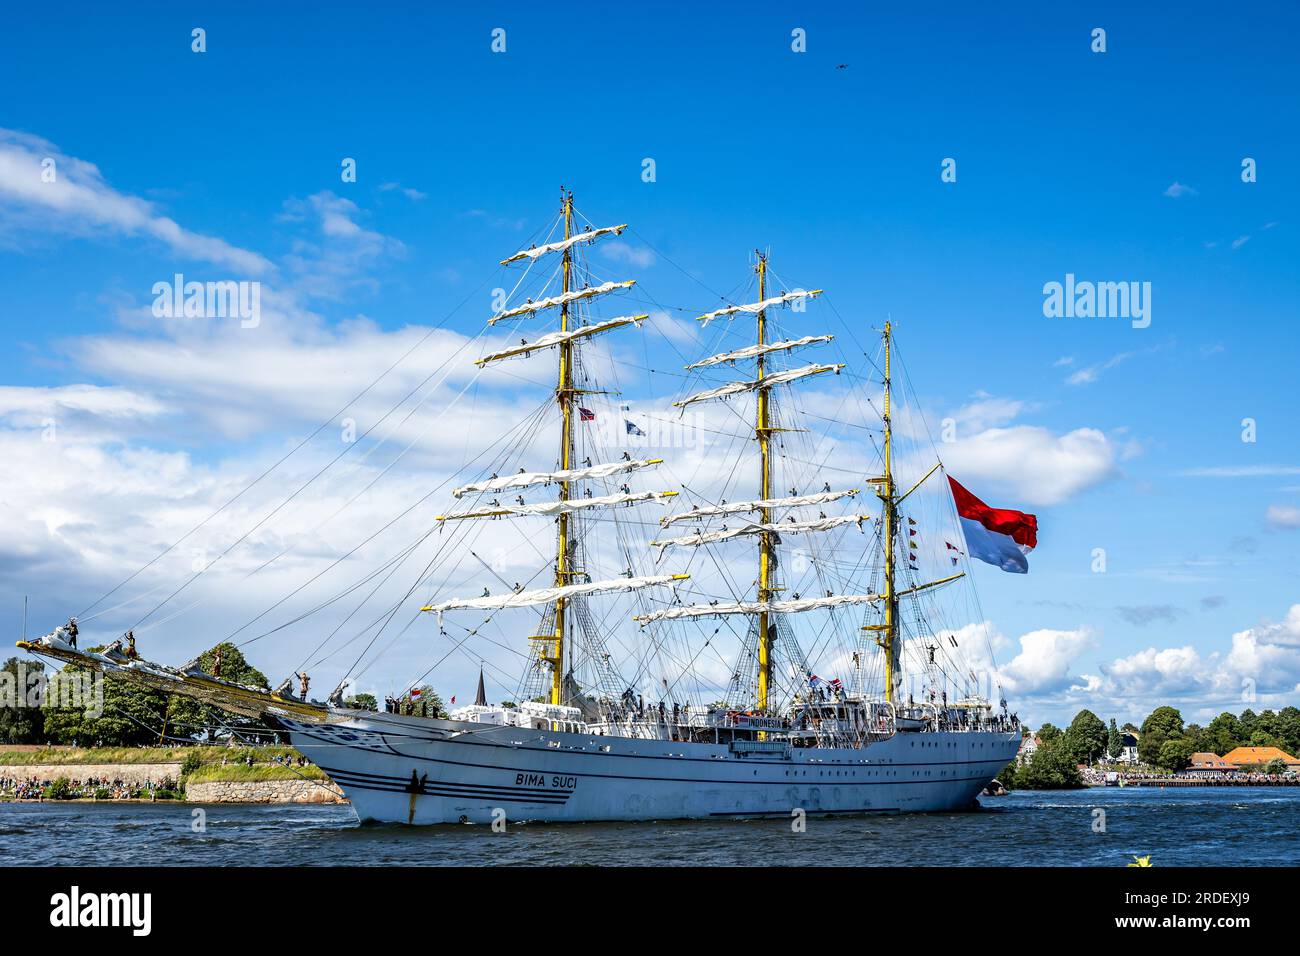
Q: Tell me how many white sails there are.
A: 12